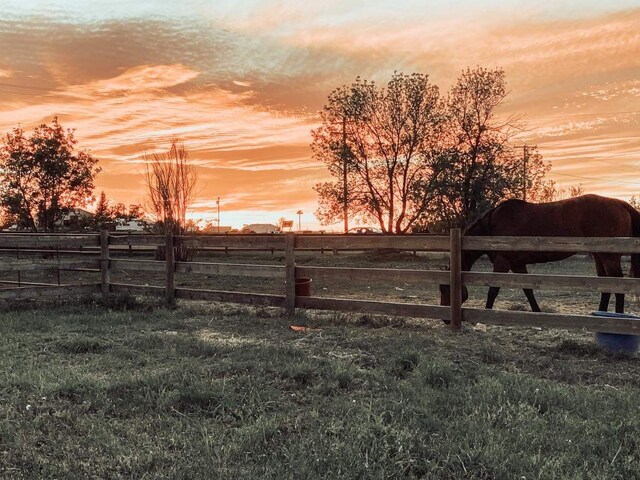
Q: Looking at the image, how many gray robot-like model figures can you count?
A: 0